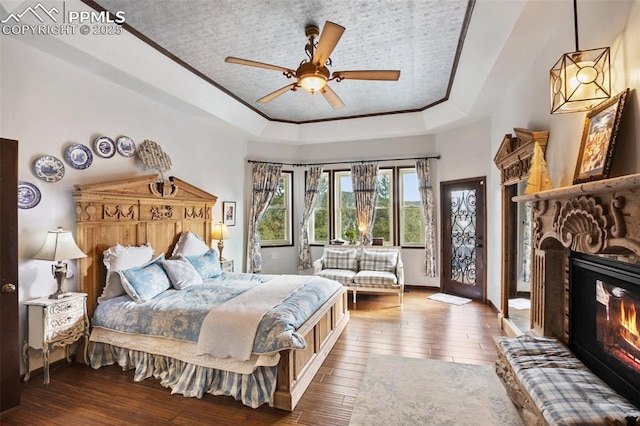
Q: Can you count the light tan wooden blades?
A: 5